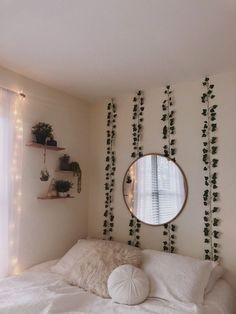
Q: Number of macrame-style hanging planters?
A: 1